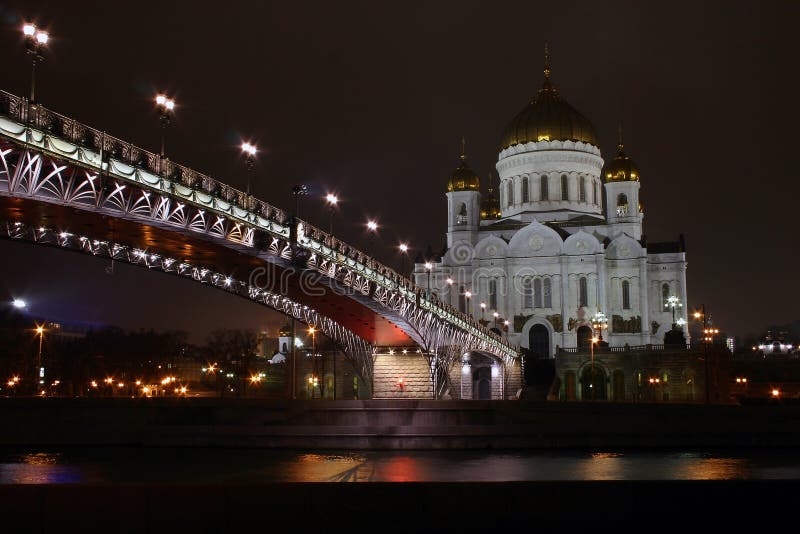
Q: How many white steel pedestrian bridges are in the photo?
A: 1